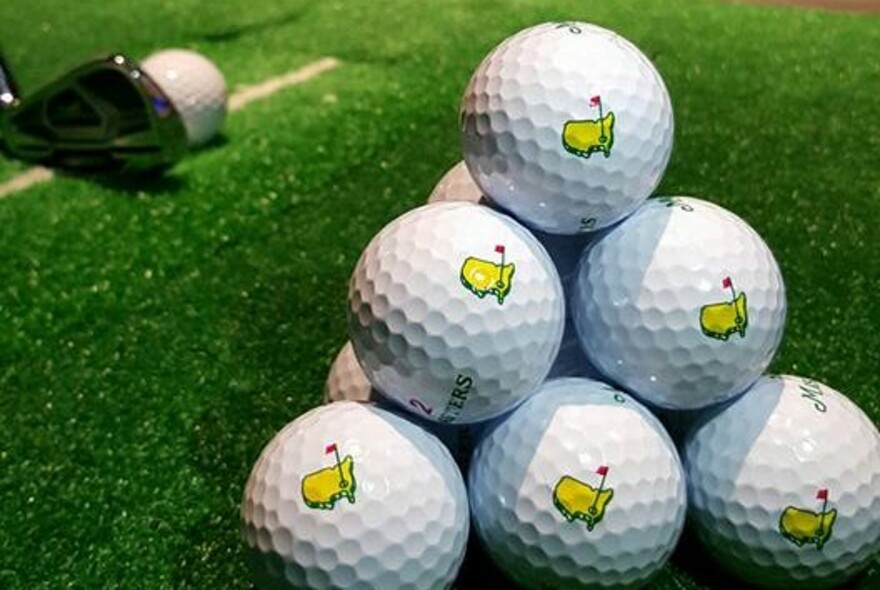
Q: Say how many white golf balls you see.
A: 9